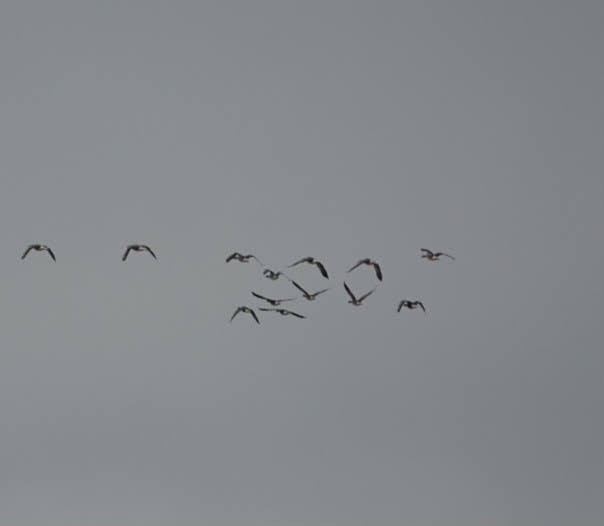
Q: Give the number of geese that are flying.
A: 13